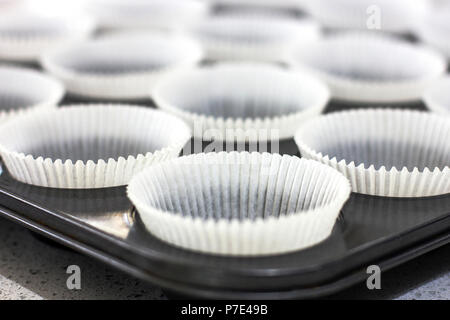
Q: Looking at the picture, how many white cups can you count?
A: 13